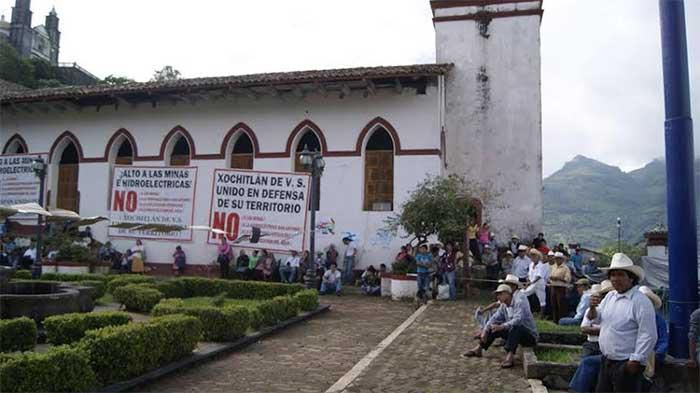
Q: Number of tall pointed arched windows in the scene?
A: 7